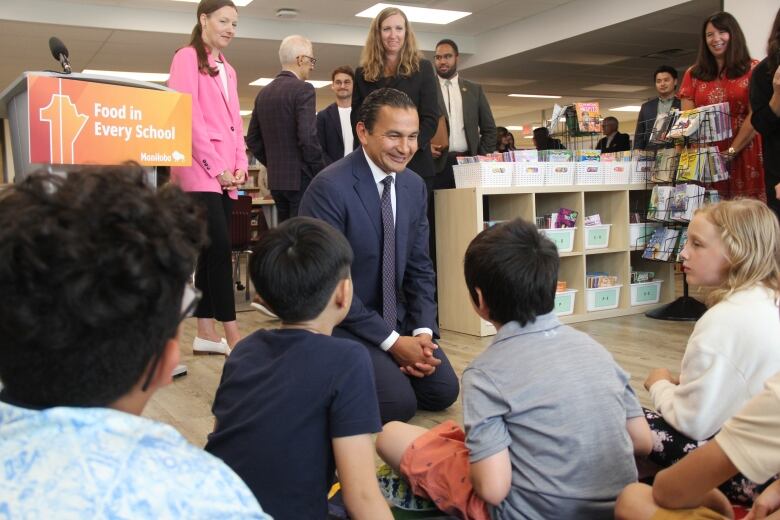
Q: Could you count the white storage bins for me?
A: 12